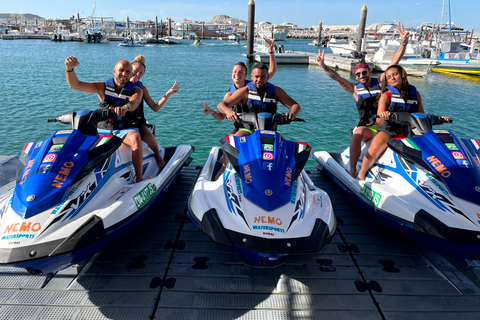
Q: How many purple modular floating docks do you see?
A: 0